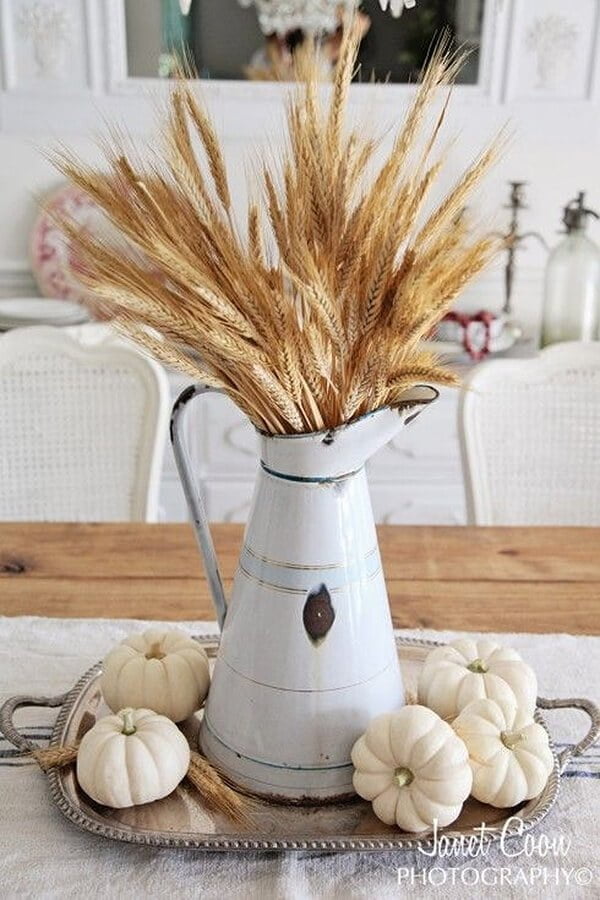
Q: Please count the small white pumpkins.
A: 5